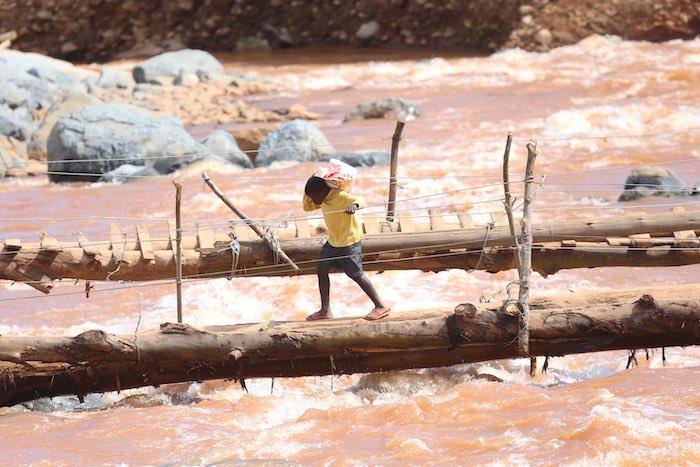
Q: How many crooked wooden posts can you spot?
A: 5